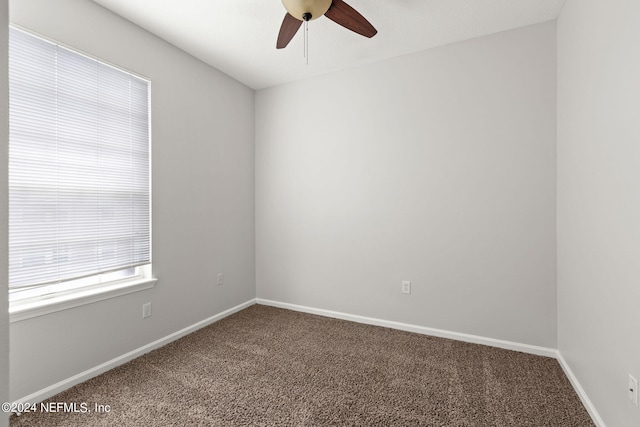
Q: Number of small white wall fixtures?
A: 4